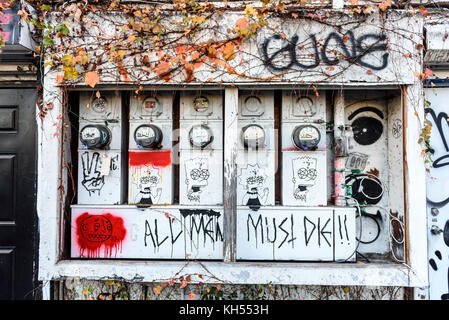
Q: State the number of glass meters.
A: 5